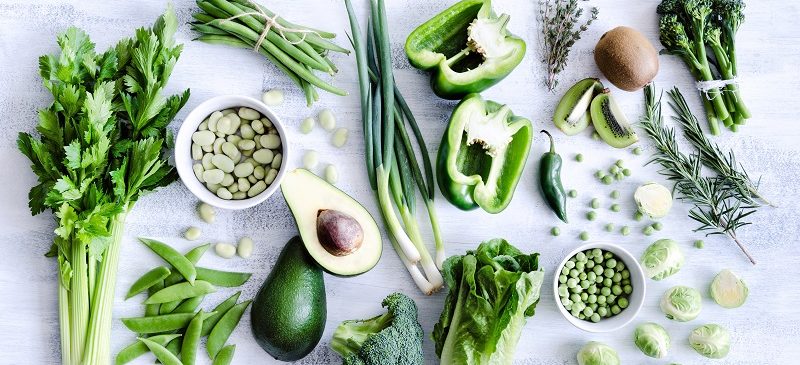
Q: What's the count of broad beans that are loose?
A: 10